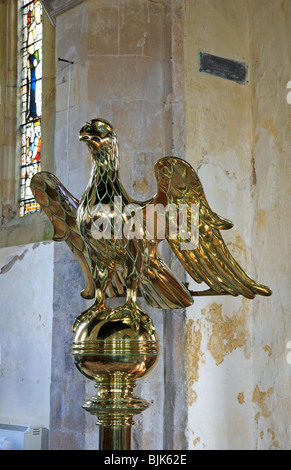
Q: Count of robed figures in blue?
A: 1